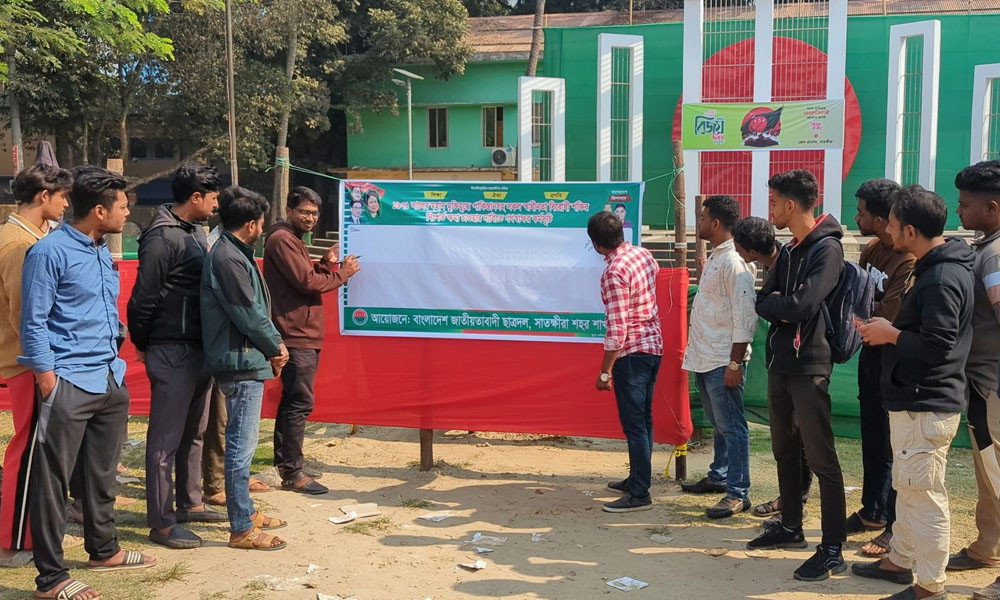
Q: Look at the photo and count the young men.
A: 12